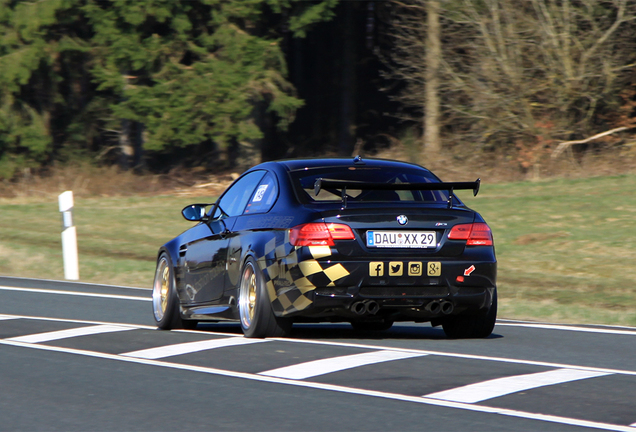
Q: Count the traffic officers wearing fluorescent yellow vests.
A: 0